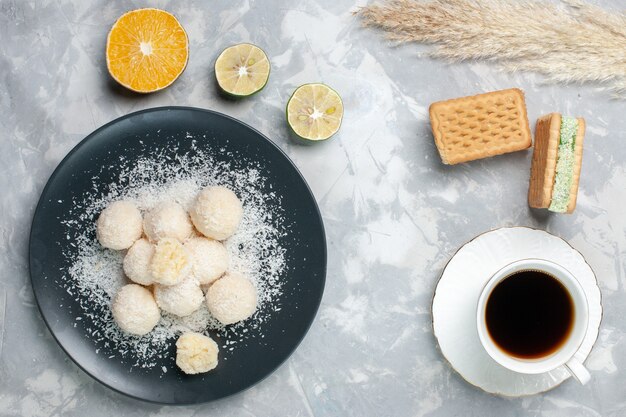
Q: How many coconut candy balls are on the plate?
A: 10